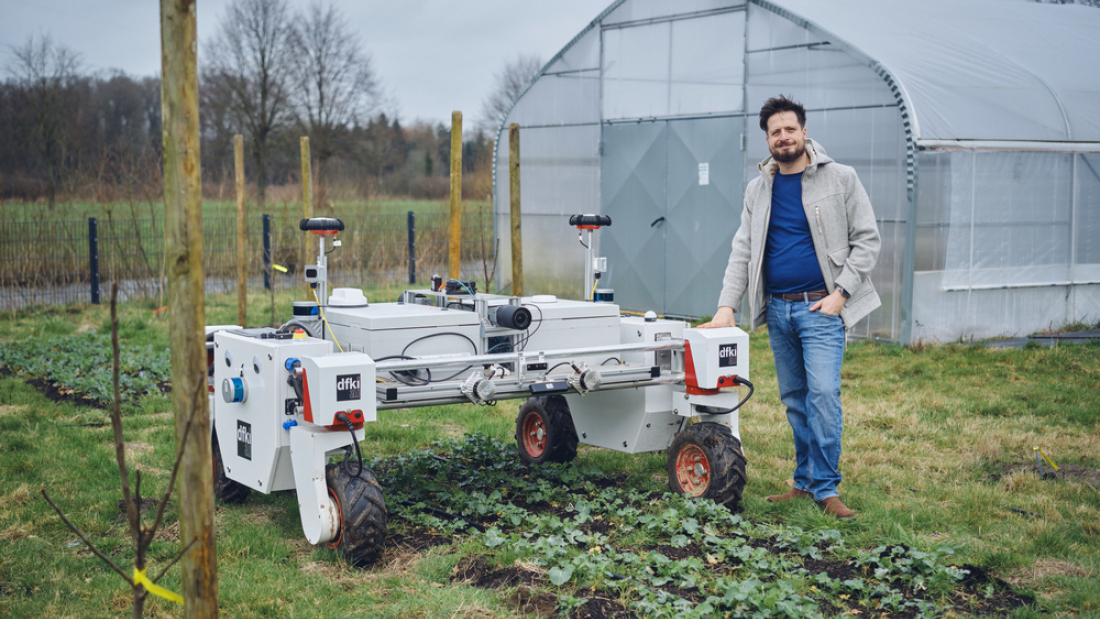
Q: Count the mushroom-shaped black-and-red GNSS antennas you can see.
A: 2